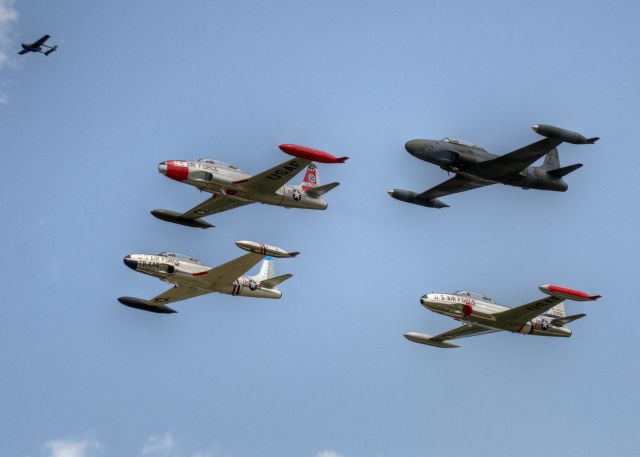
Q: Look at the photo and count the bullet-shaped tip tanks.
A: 8